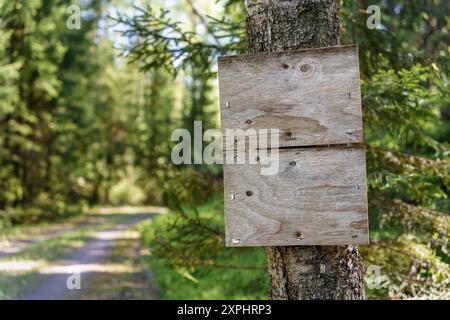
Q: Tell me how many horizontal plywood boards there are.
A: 2